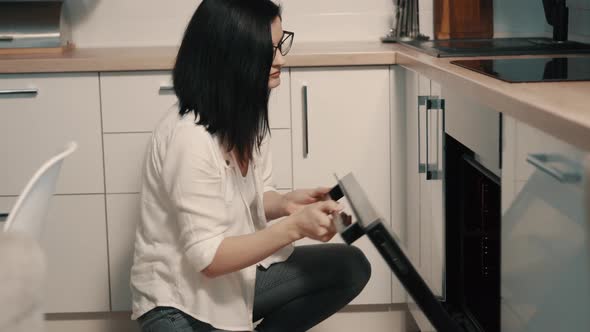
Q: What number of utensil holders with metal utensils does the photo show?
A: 1